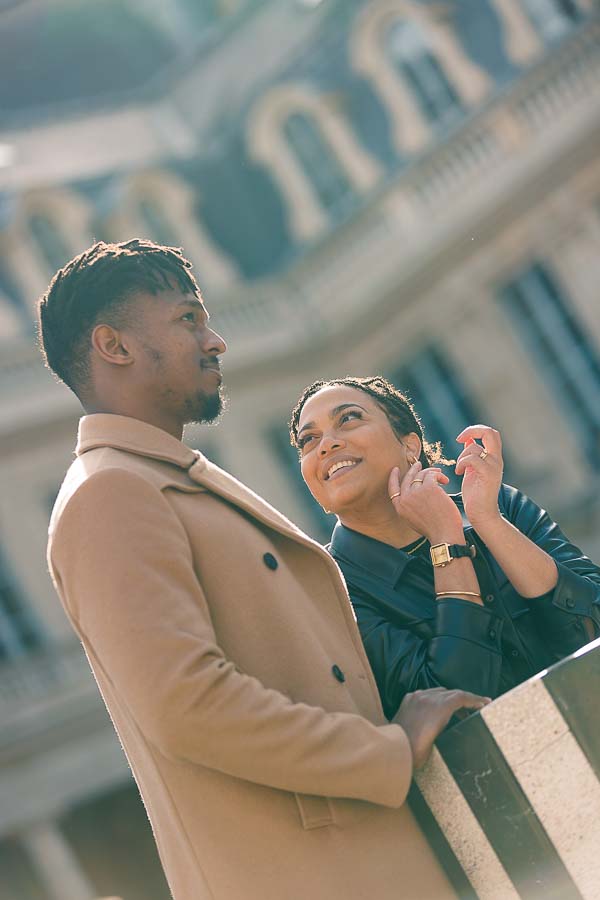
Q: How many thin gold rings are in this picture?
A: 2